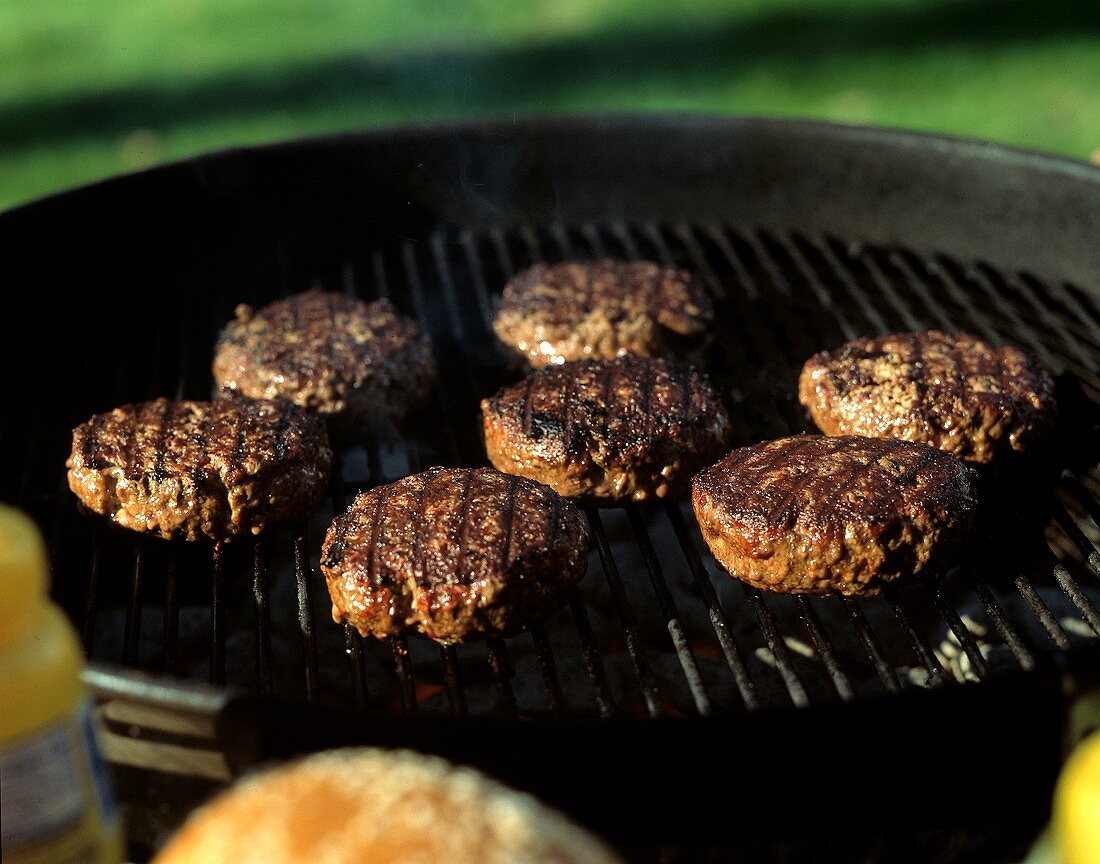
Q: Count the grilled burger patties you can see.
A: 7